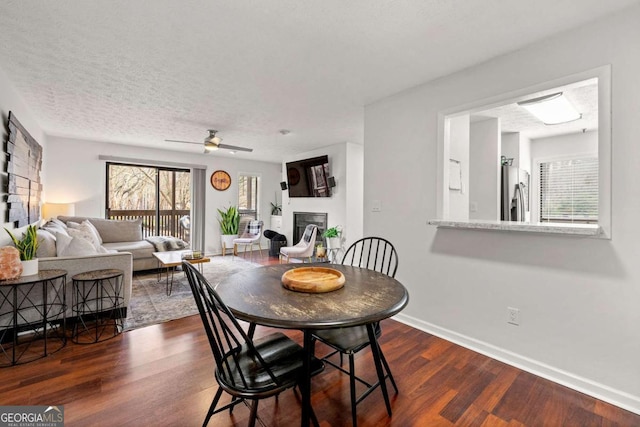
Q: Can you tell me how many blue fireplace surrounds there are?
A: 0